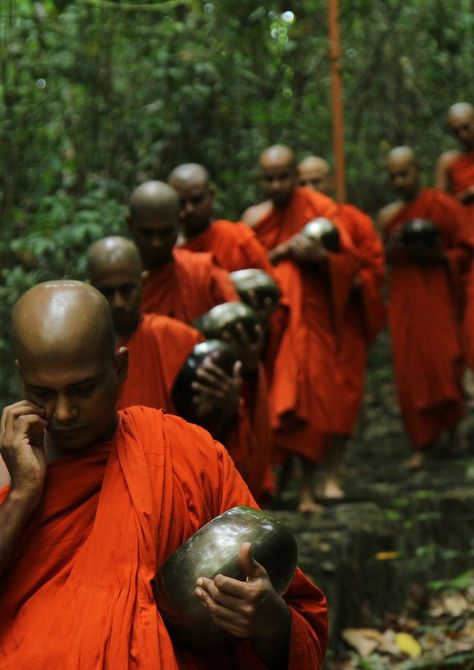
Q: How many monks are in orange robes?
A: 8